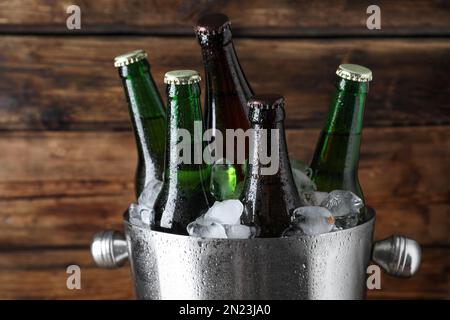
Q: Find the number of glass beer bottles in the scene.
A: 5